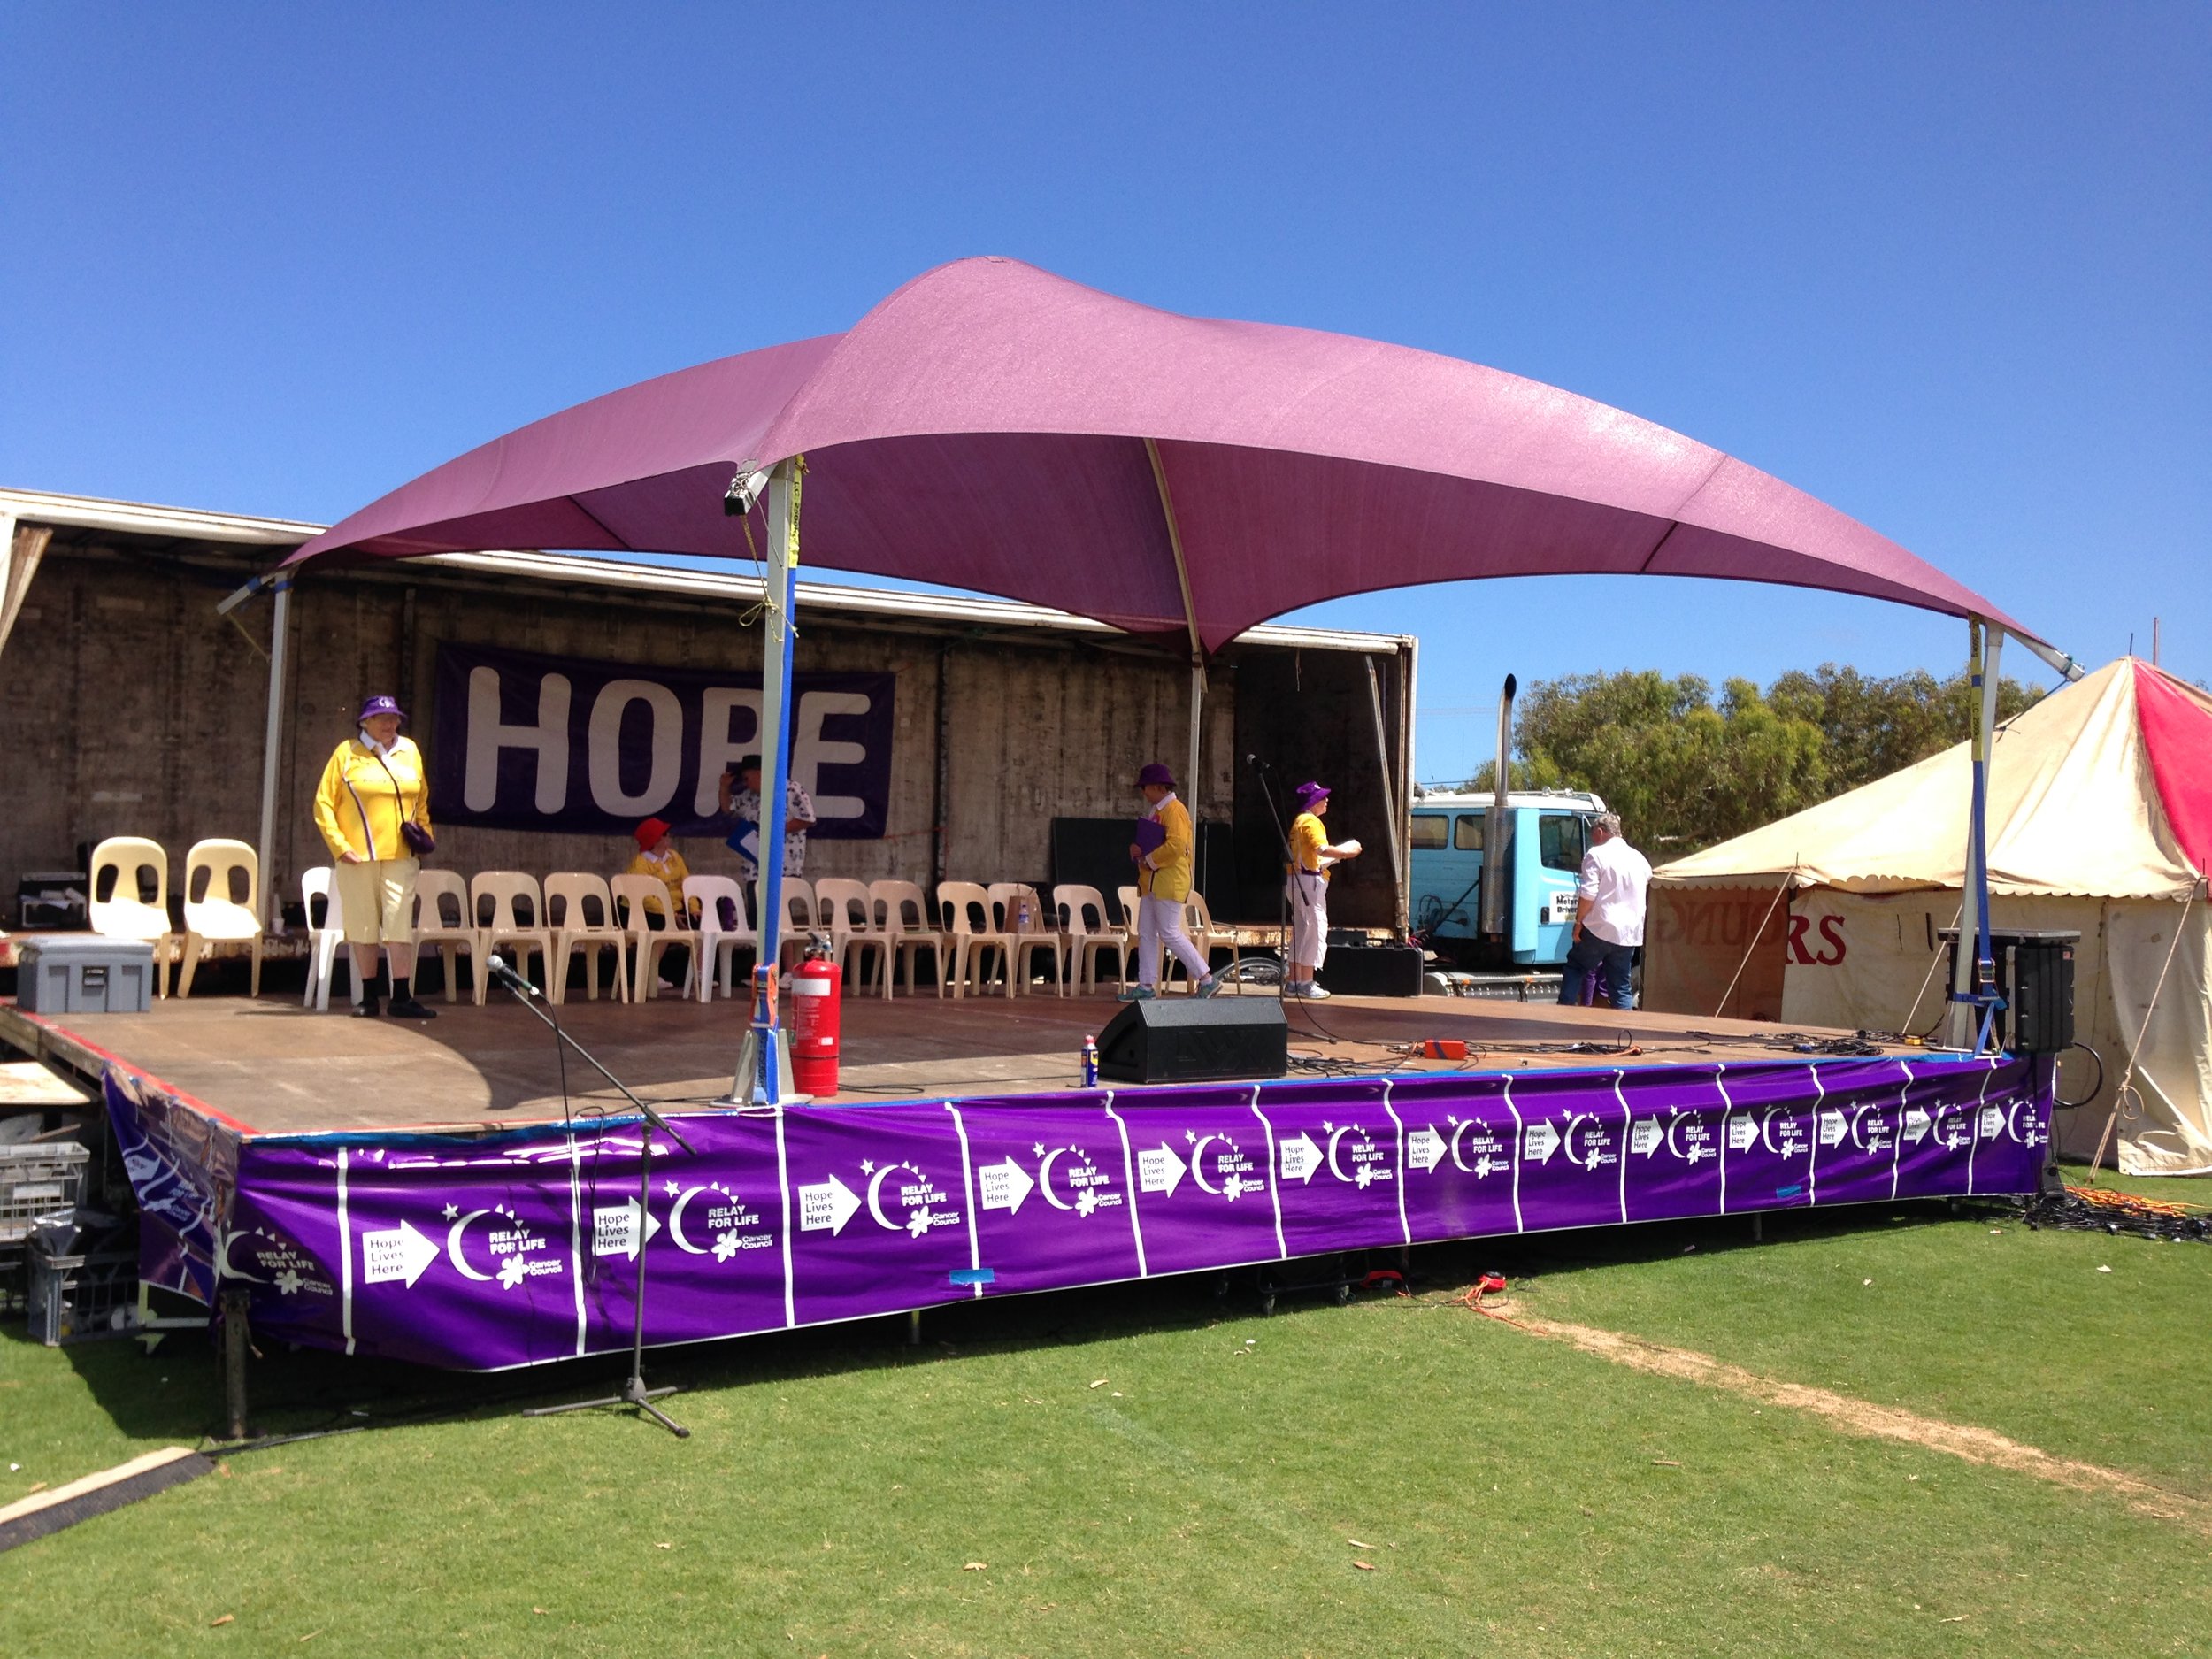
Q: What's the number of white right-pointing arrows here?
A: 13